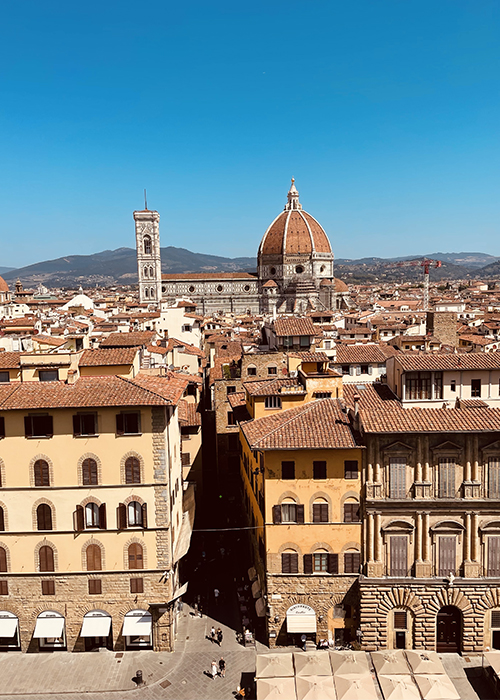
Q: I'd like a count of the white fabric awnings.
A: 5